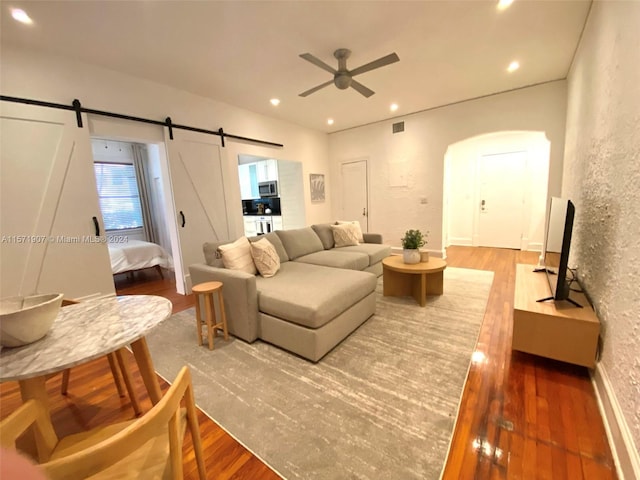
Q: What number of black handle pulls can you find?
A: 2